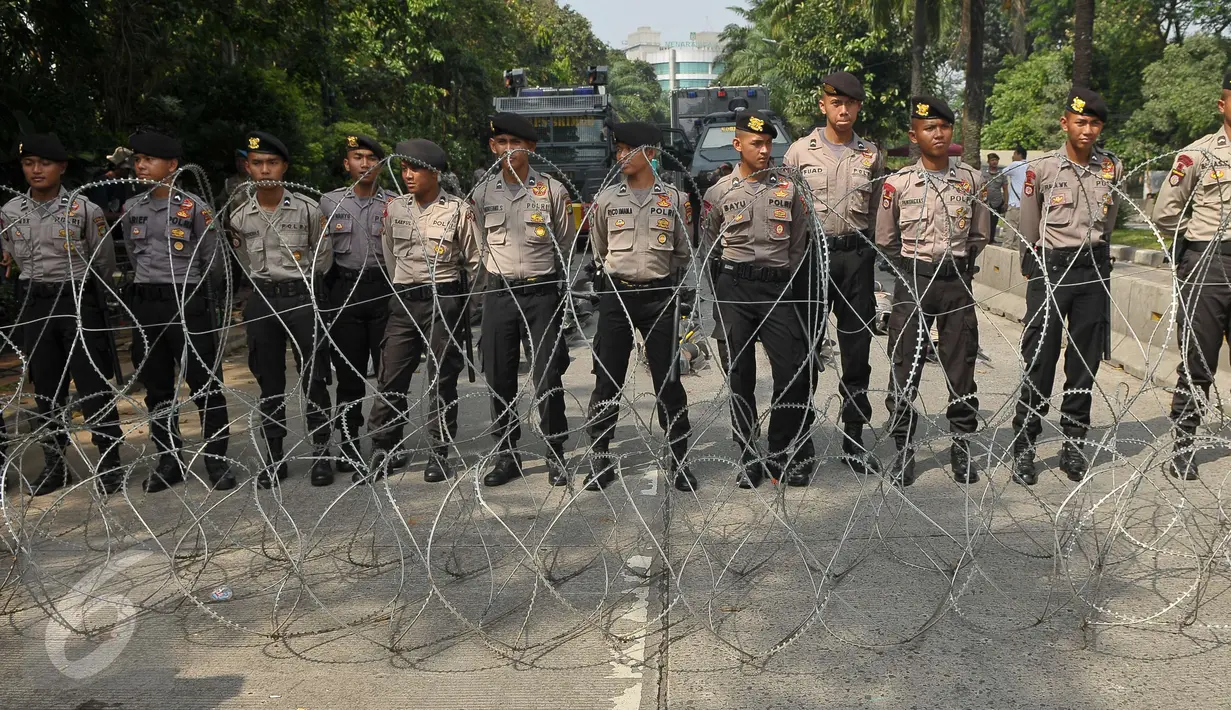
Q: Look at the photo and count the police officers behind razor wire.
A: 12